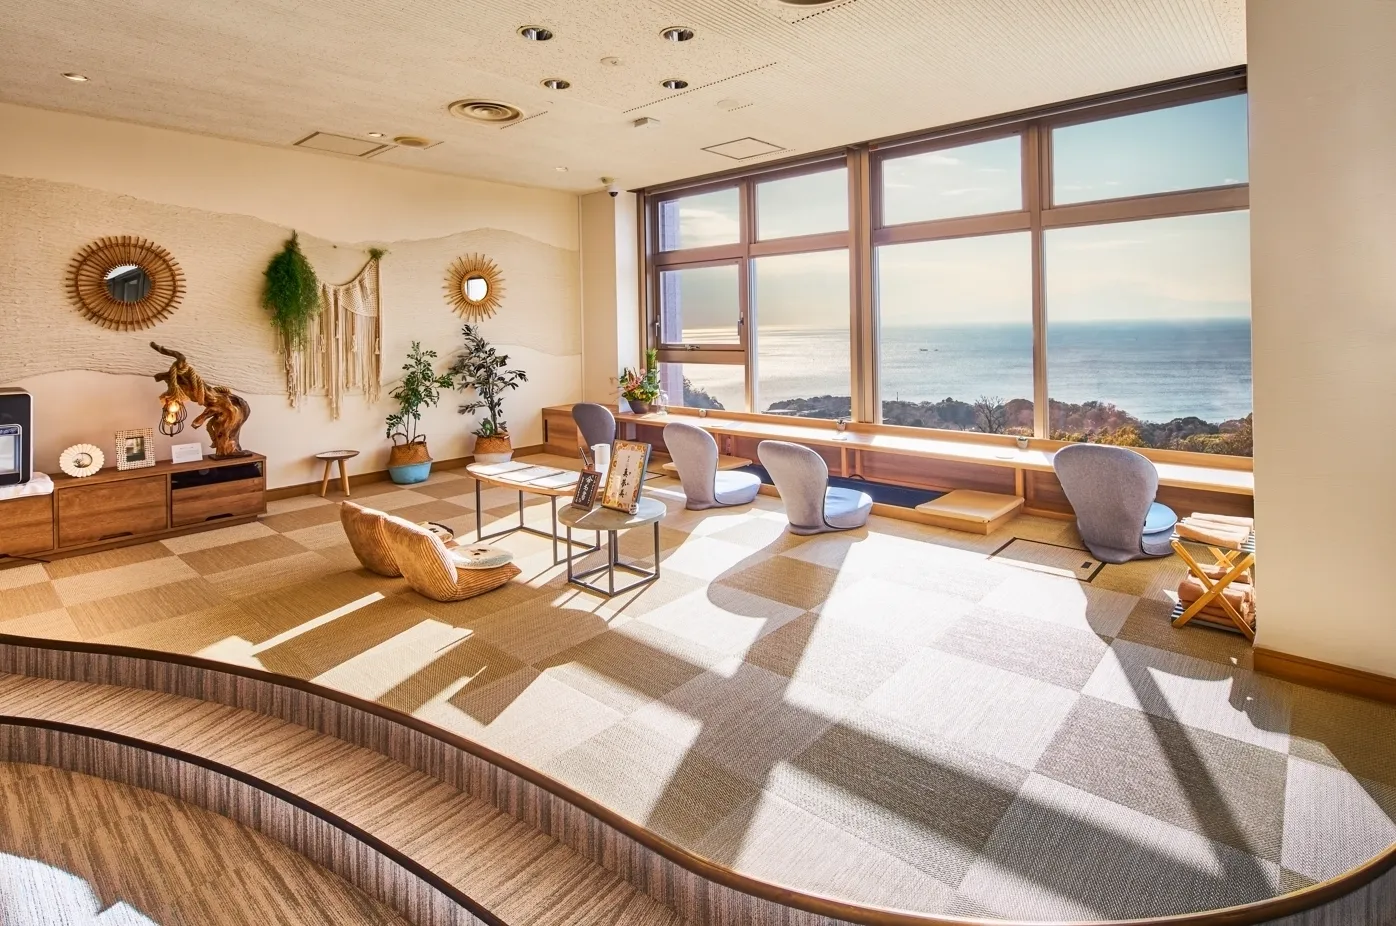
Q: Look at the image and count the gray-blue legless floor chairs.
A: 4